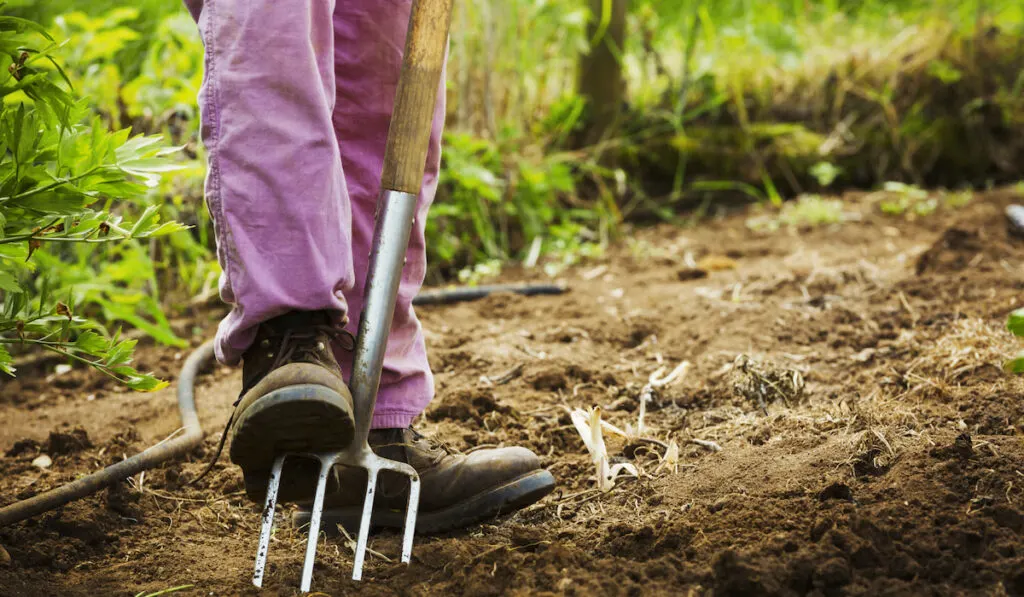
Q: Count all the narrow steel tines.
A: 4